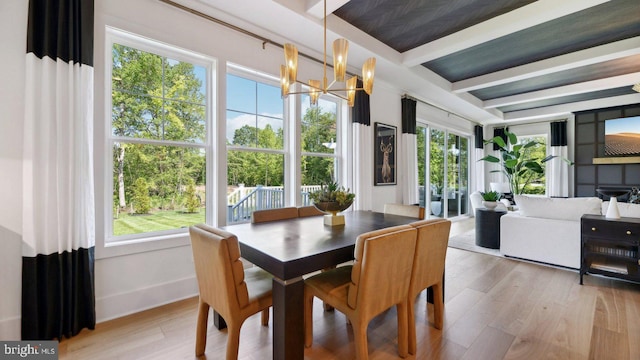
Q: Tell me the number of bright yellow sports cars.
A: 0